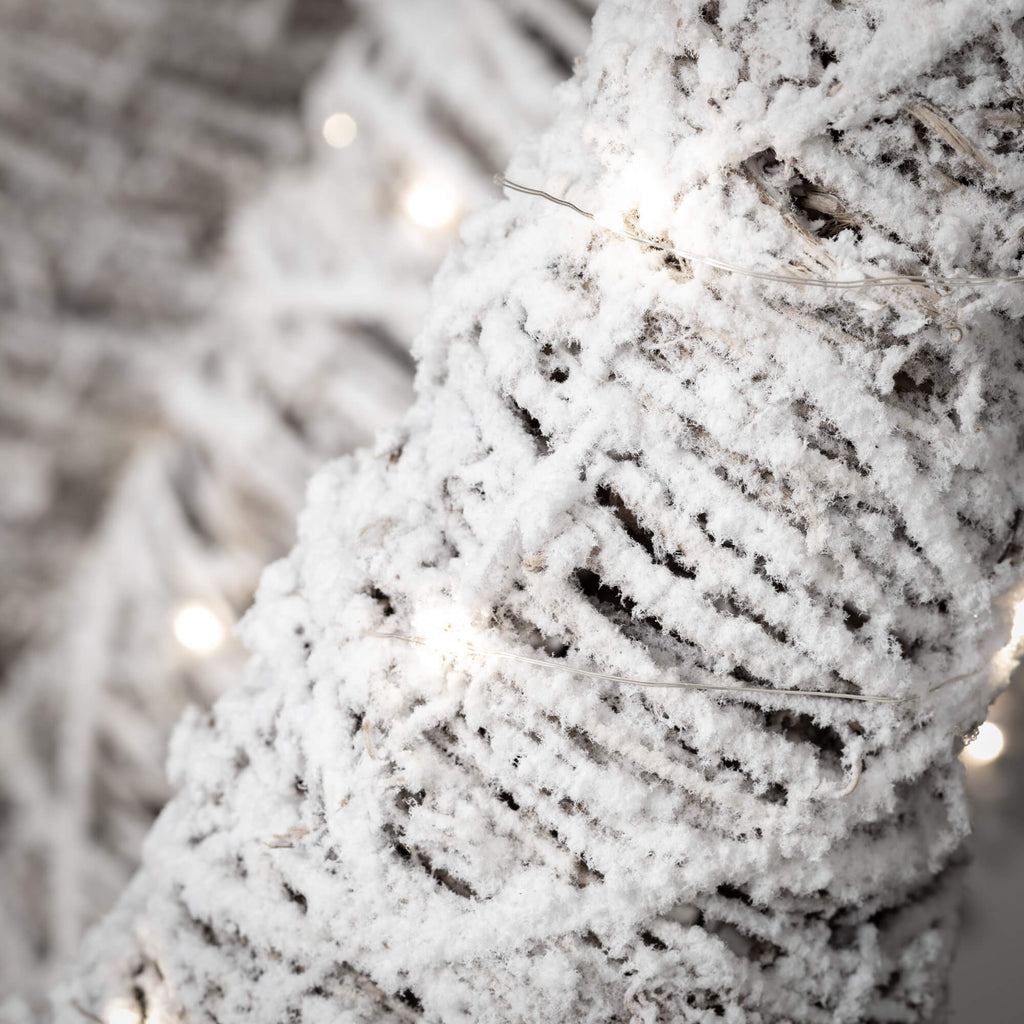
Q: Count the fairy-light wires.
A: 2